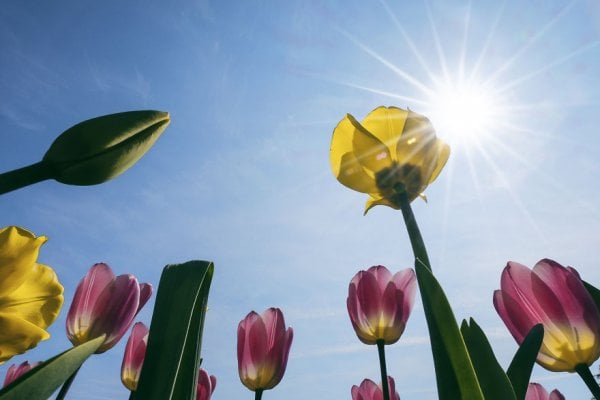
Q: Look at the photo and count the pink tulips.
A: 9